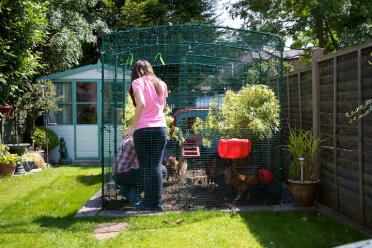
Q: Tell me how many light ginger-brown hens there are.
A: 2